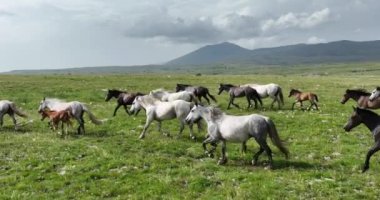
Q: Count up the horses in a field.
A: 14